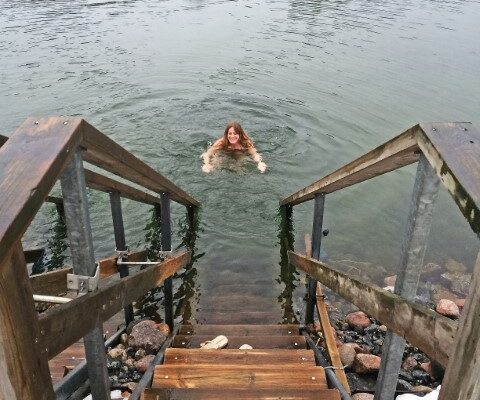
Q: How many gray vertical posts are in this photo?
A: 5